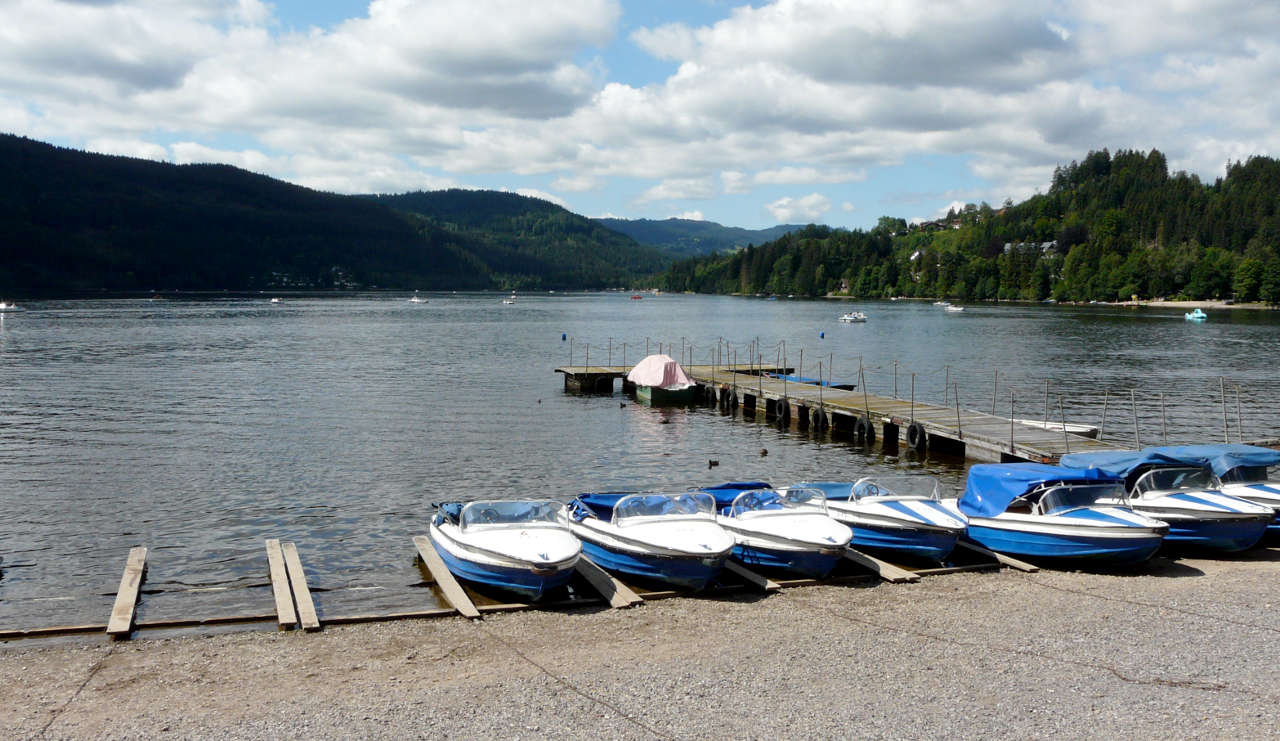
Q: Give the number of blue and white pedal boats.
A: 7